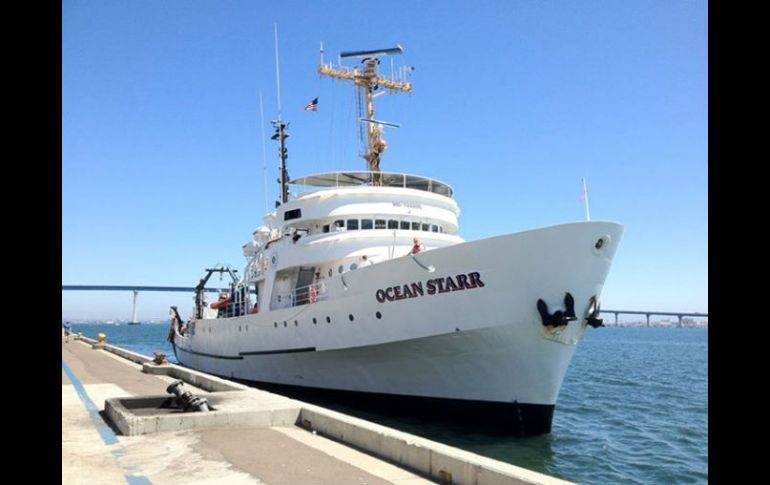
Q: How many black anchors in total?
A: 2